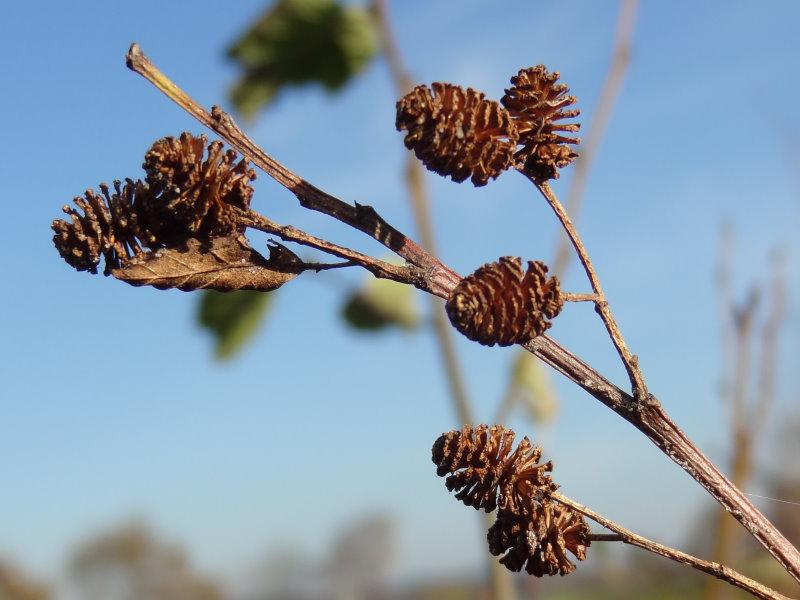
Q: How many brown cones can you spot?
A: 7